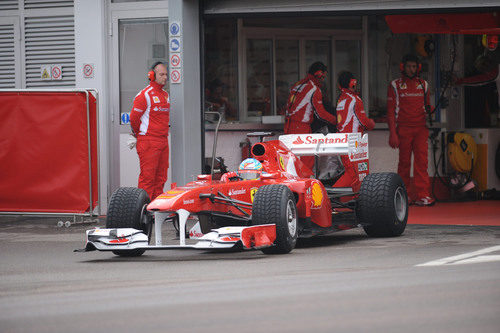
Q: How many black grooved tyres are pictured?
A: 3